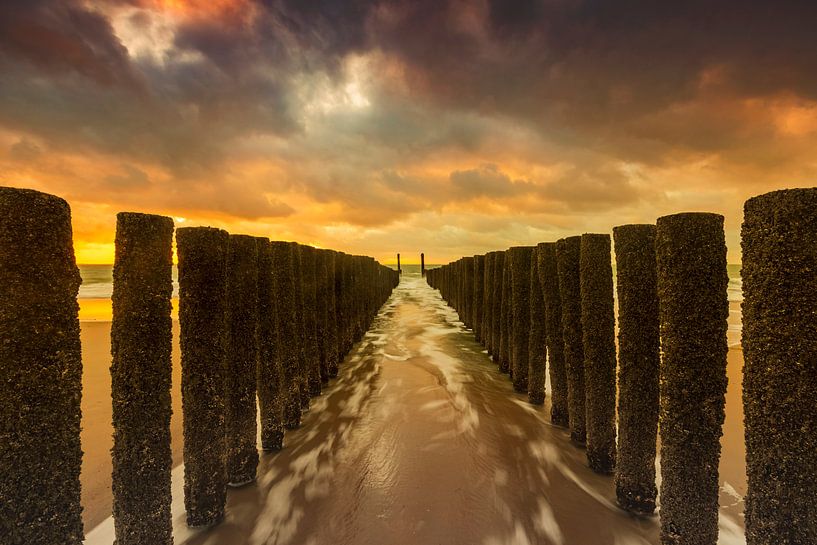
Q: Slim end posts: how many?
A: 2